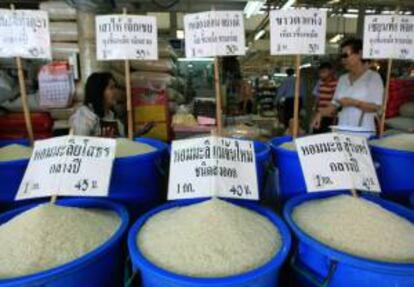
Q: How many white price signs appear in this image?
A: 8